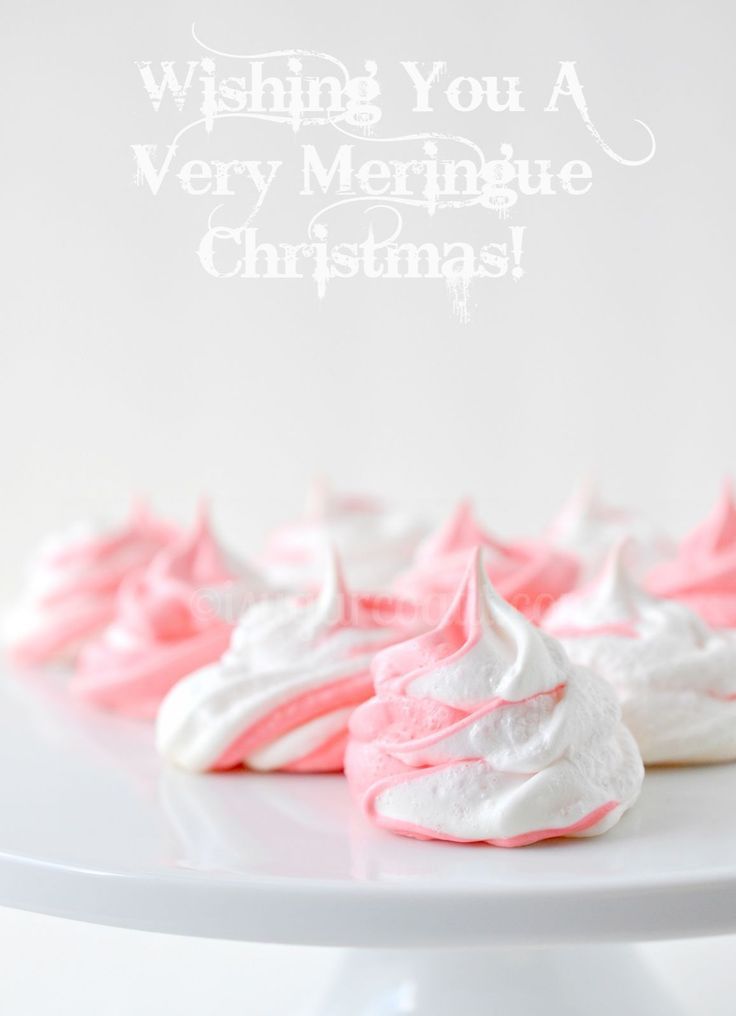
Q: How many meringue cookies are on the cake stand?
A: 9